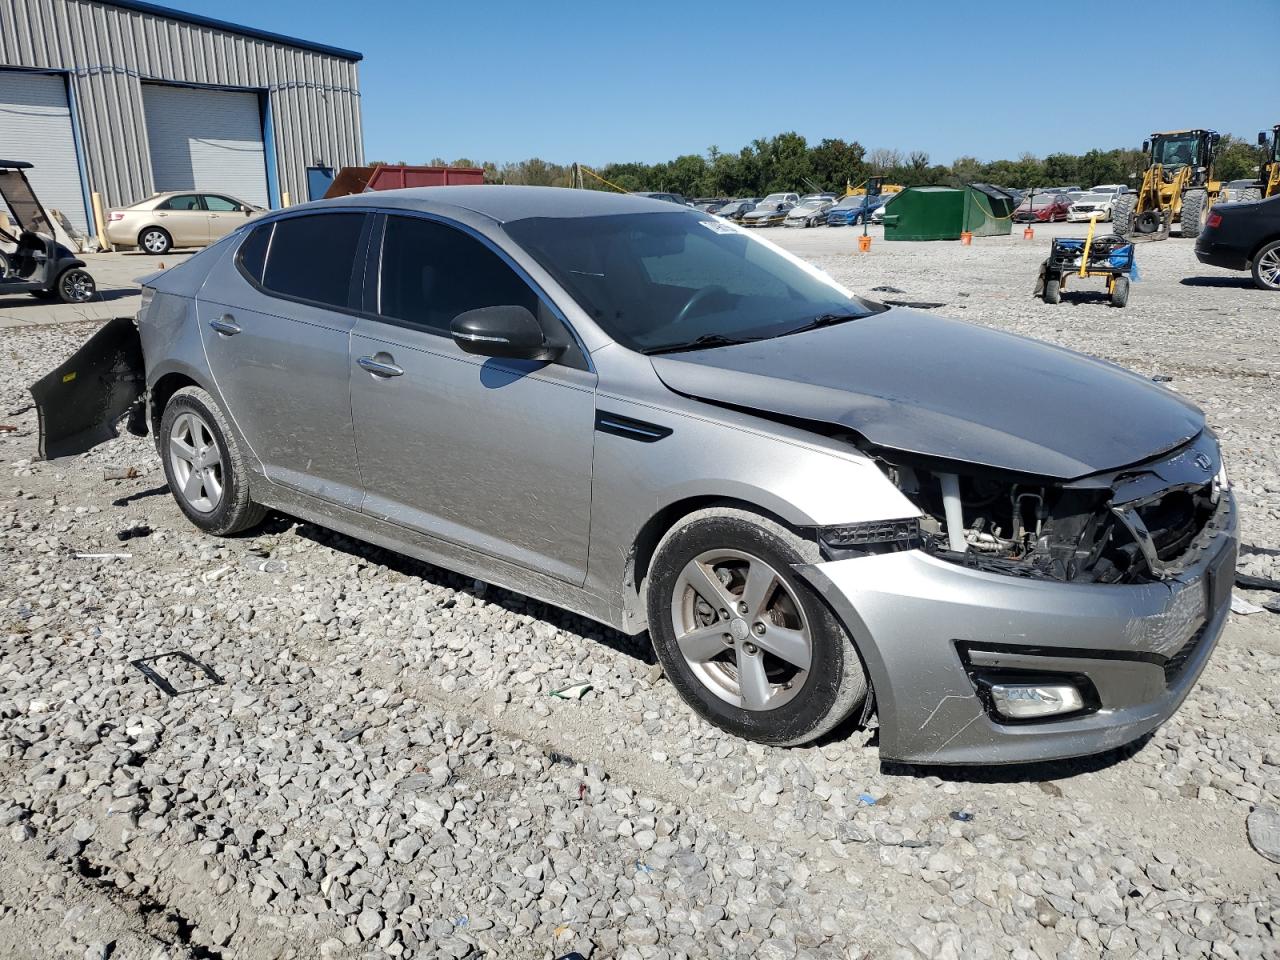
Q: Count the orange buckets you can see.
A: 3